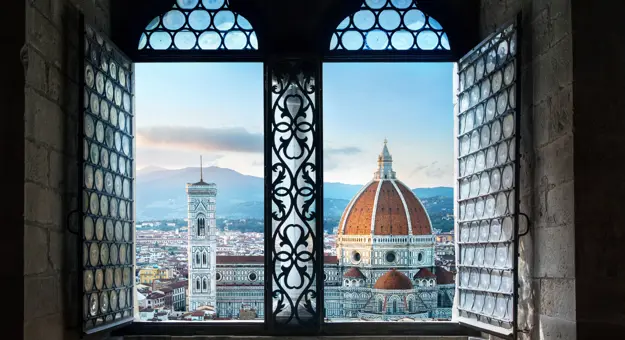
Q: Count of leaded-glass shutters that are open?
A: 2